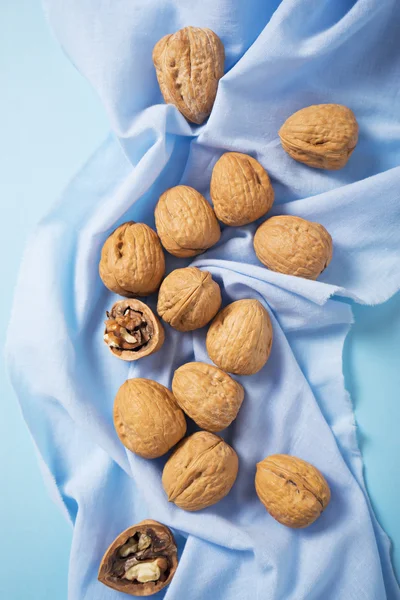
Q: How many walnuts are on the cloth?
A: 14